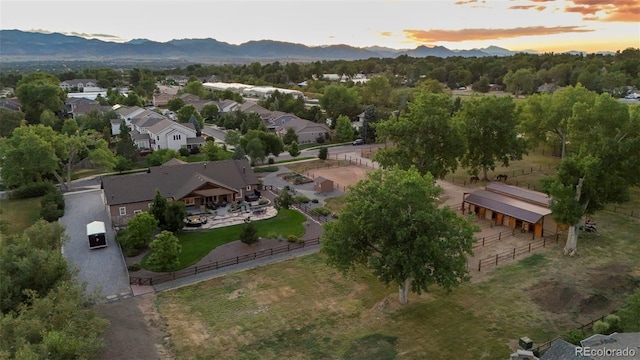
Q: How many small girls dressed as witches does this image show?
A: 0